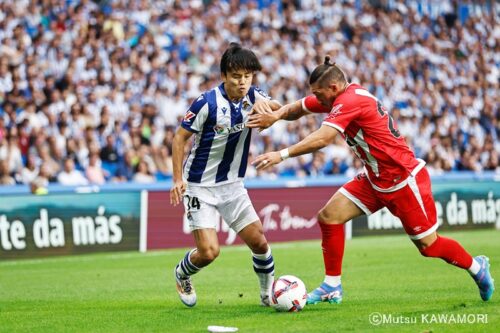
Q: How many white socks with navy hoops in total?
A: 2